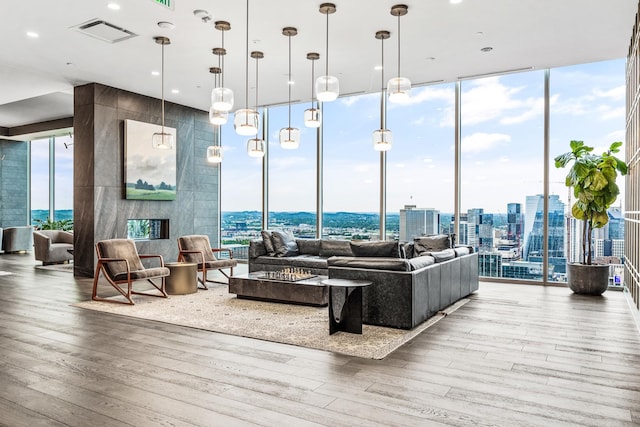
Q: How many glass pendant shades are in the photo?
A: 11